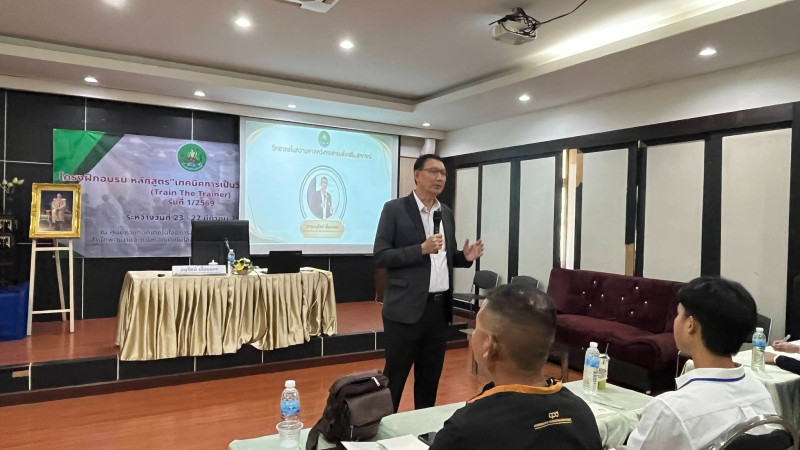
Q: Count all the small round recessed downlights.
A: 9